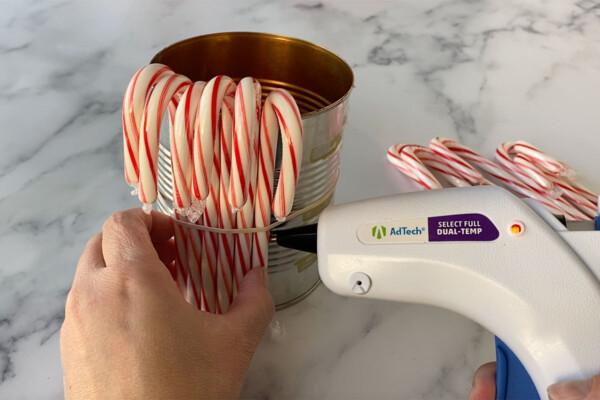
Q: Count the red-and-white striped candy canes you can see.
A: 12